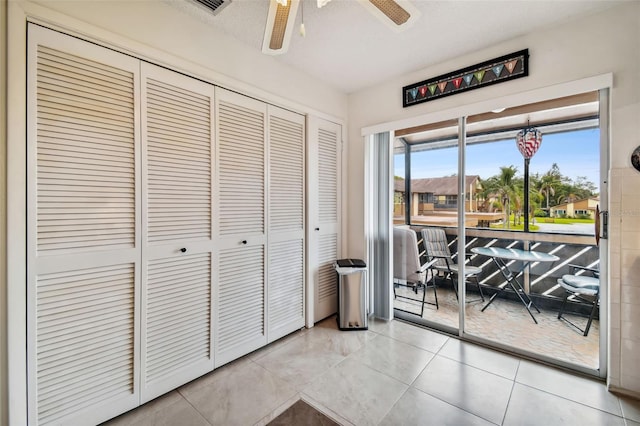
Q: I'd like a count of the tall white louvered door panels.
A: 5